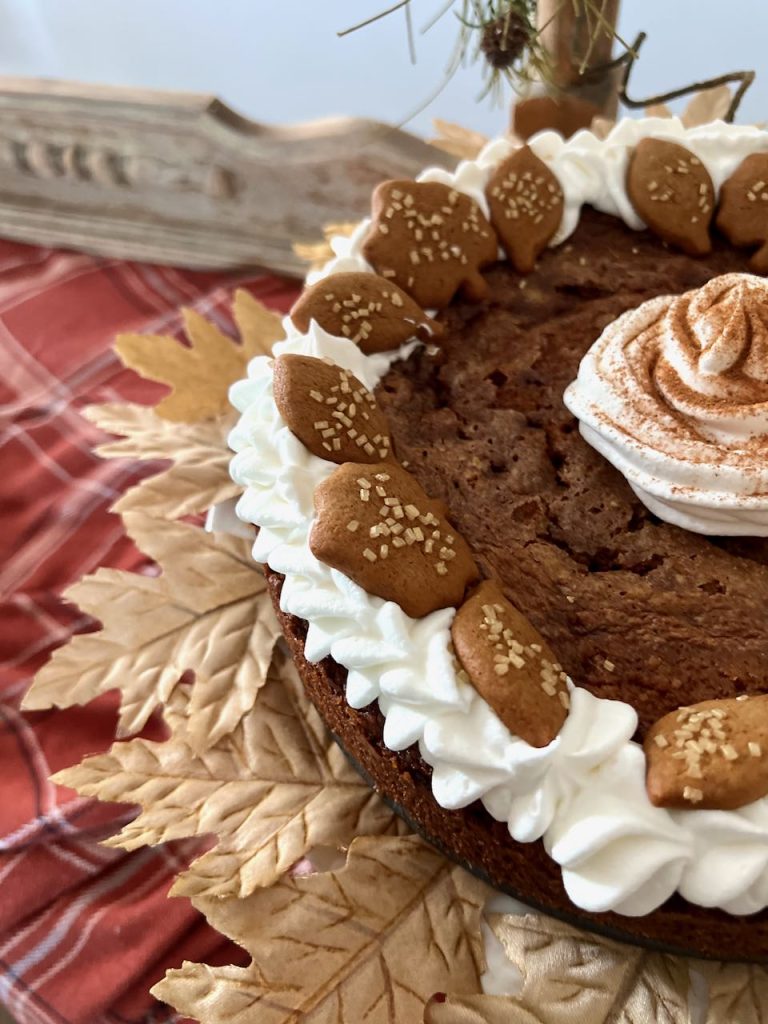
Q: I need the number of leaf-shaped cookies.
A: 9